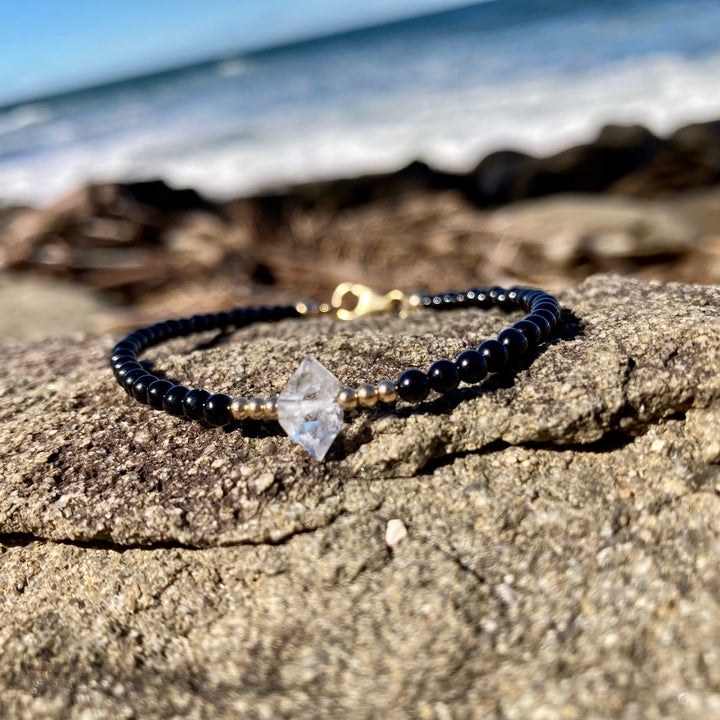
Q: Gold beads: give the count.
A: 6